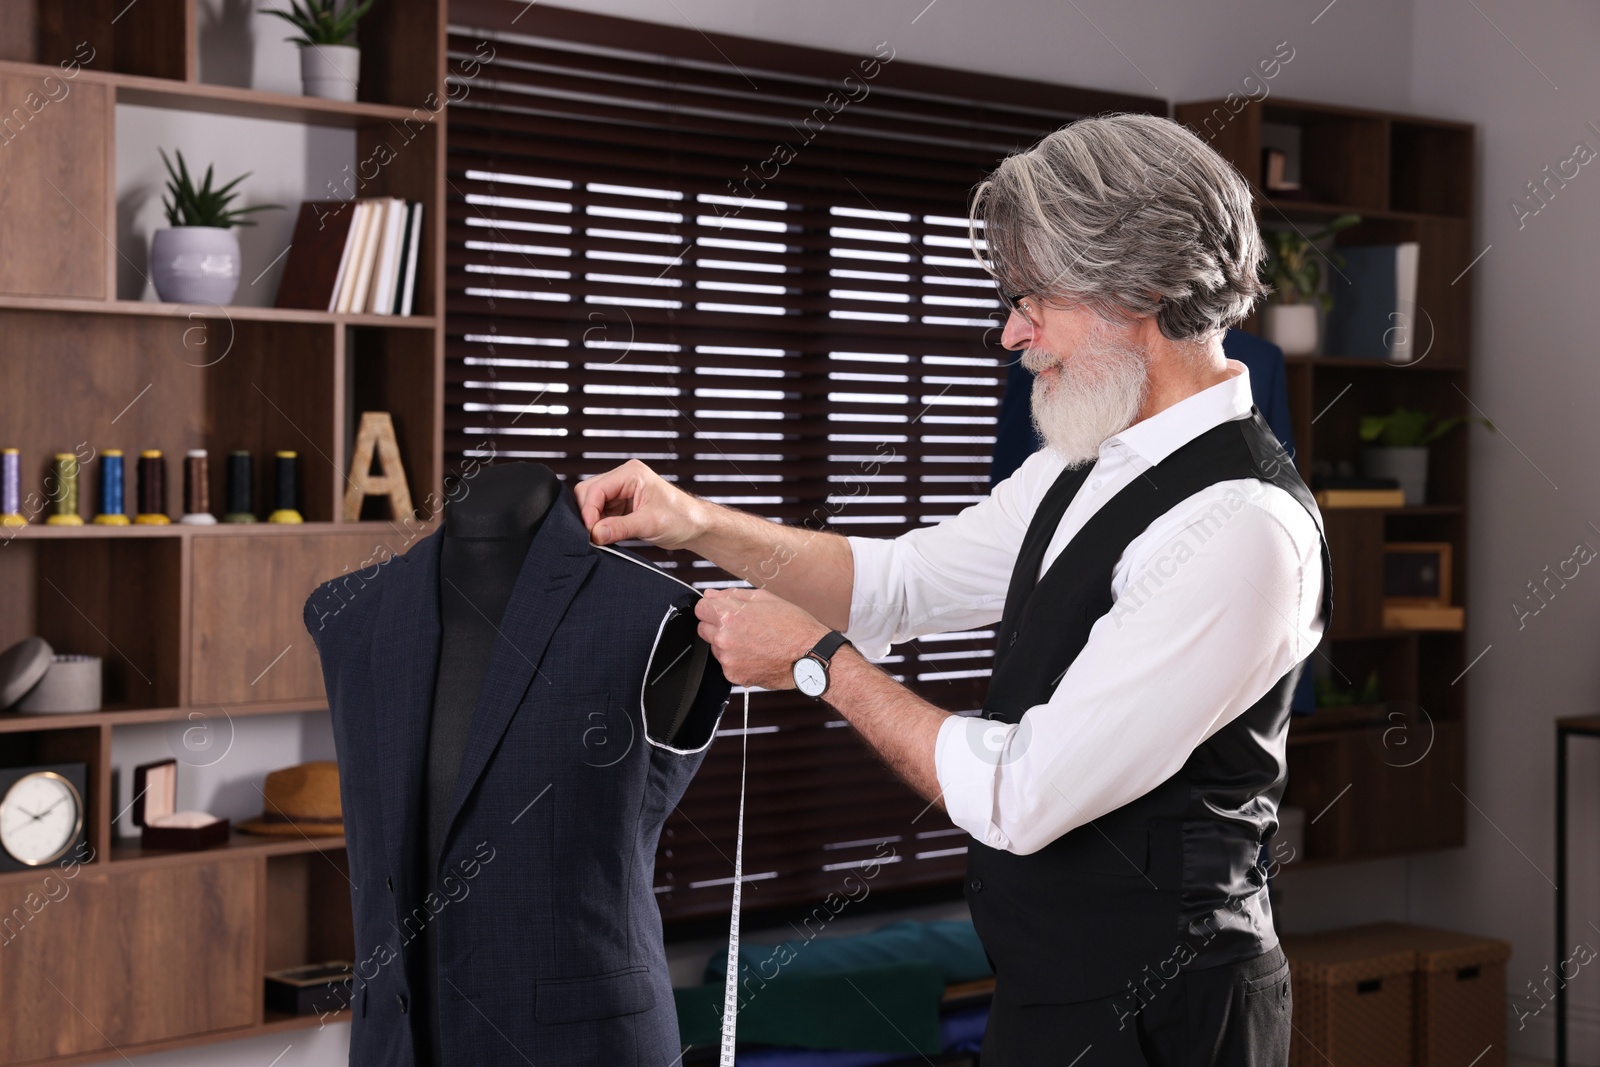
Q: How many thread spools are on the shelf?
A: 7